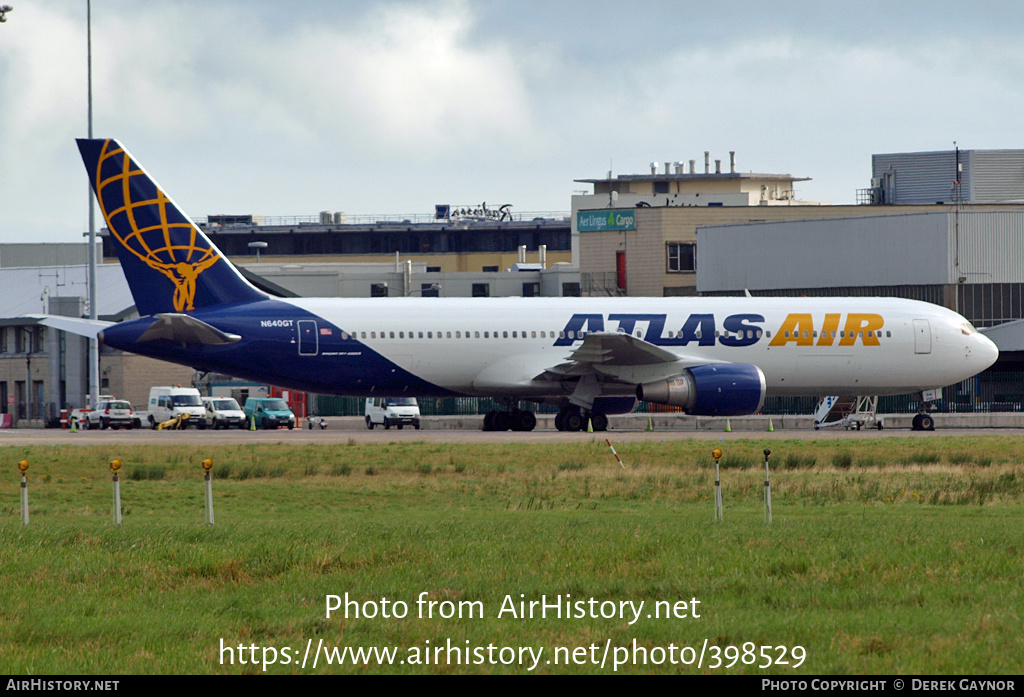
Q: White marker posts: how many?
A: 5